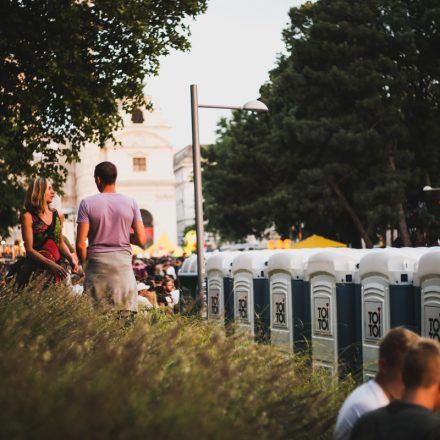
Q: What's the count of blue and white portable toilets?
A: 6